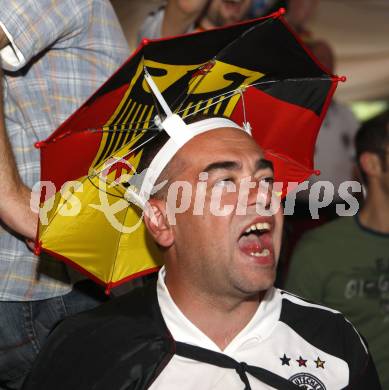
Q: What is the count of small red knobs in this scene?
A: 7